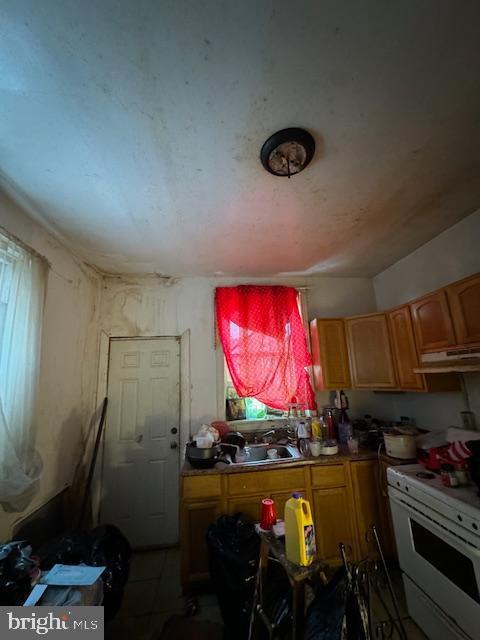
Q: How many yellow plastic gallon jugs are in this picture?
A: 1